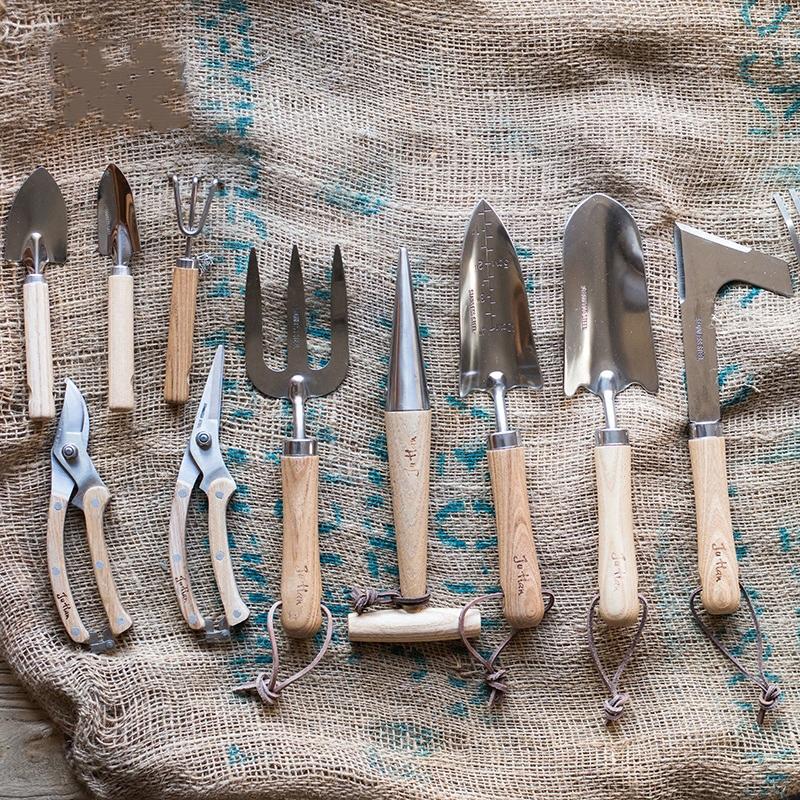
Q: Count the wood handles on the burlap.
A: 12